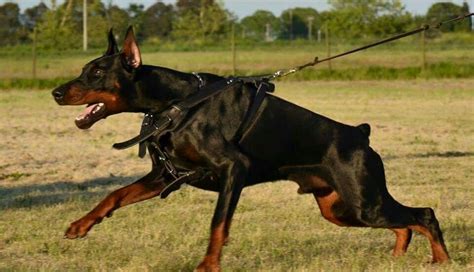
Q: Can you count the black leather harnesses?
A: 1